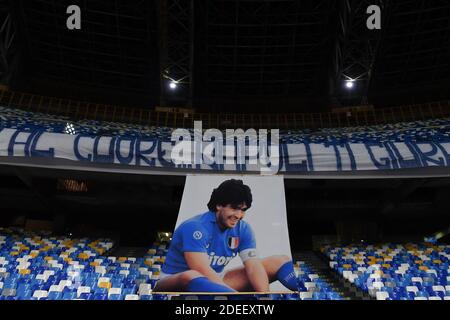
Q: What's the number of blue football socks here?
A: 2